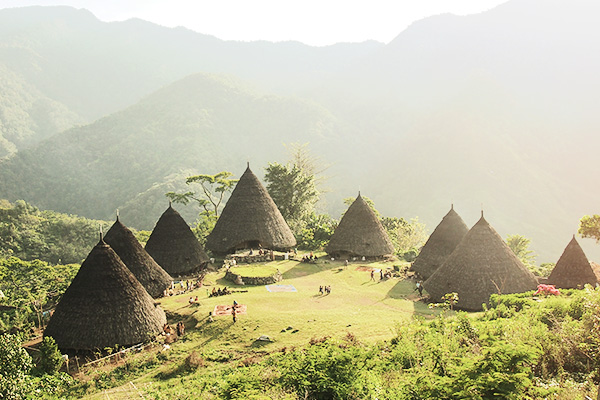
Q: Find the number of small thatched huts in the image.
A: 8